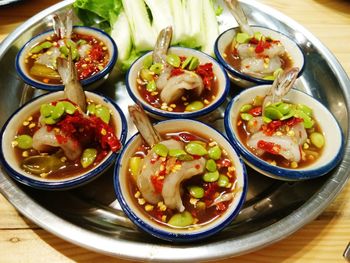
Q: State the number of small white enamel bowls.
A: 6